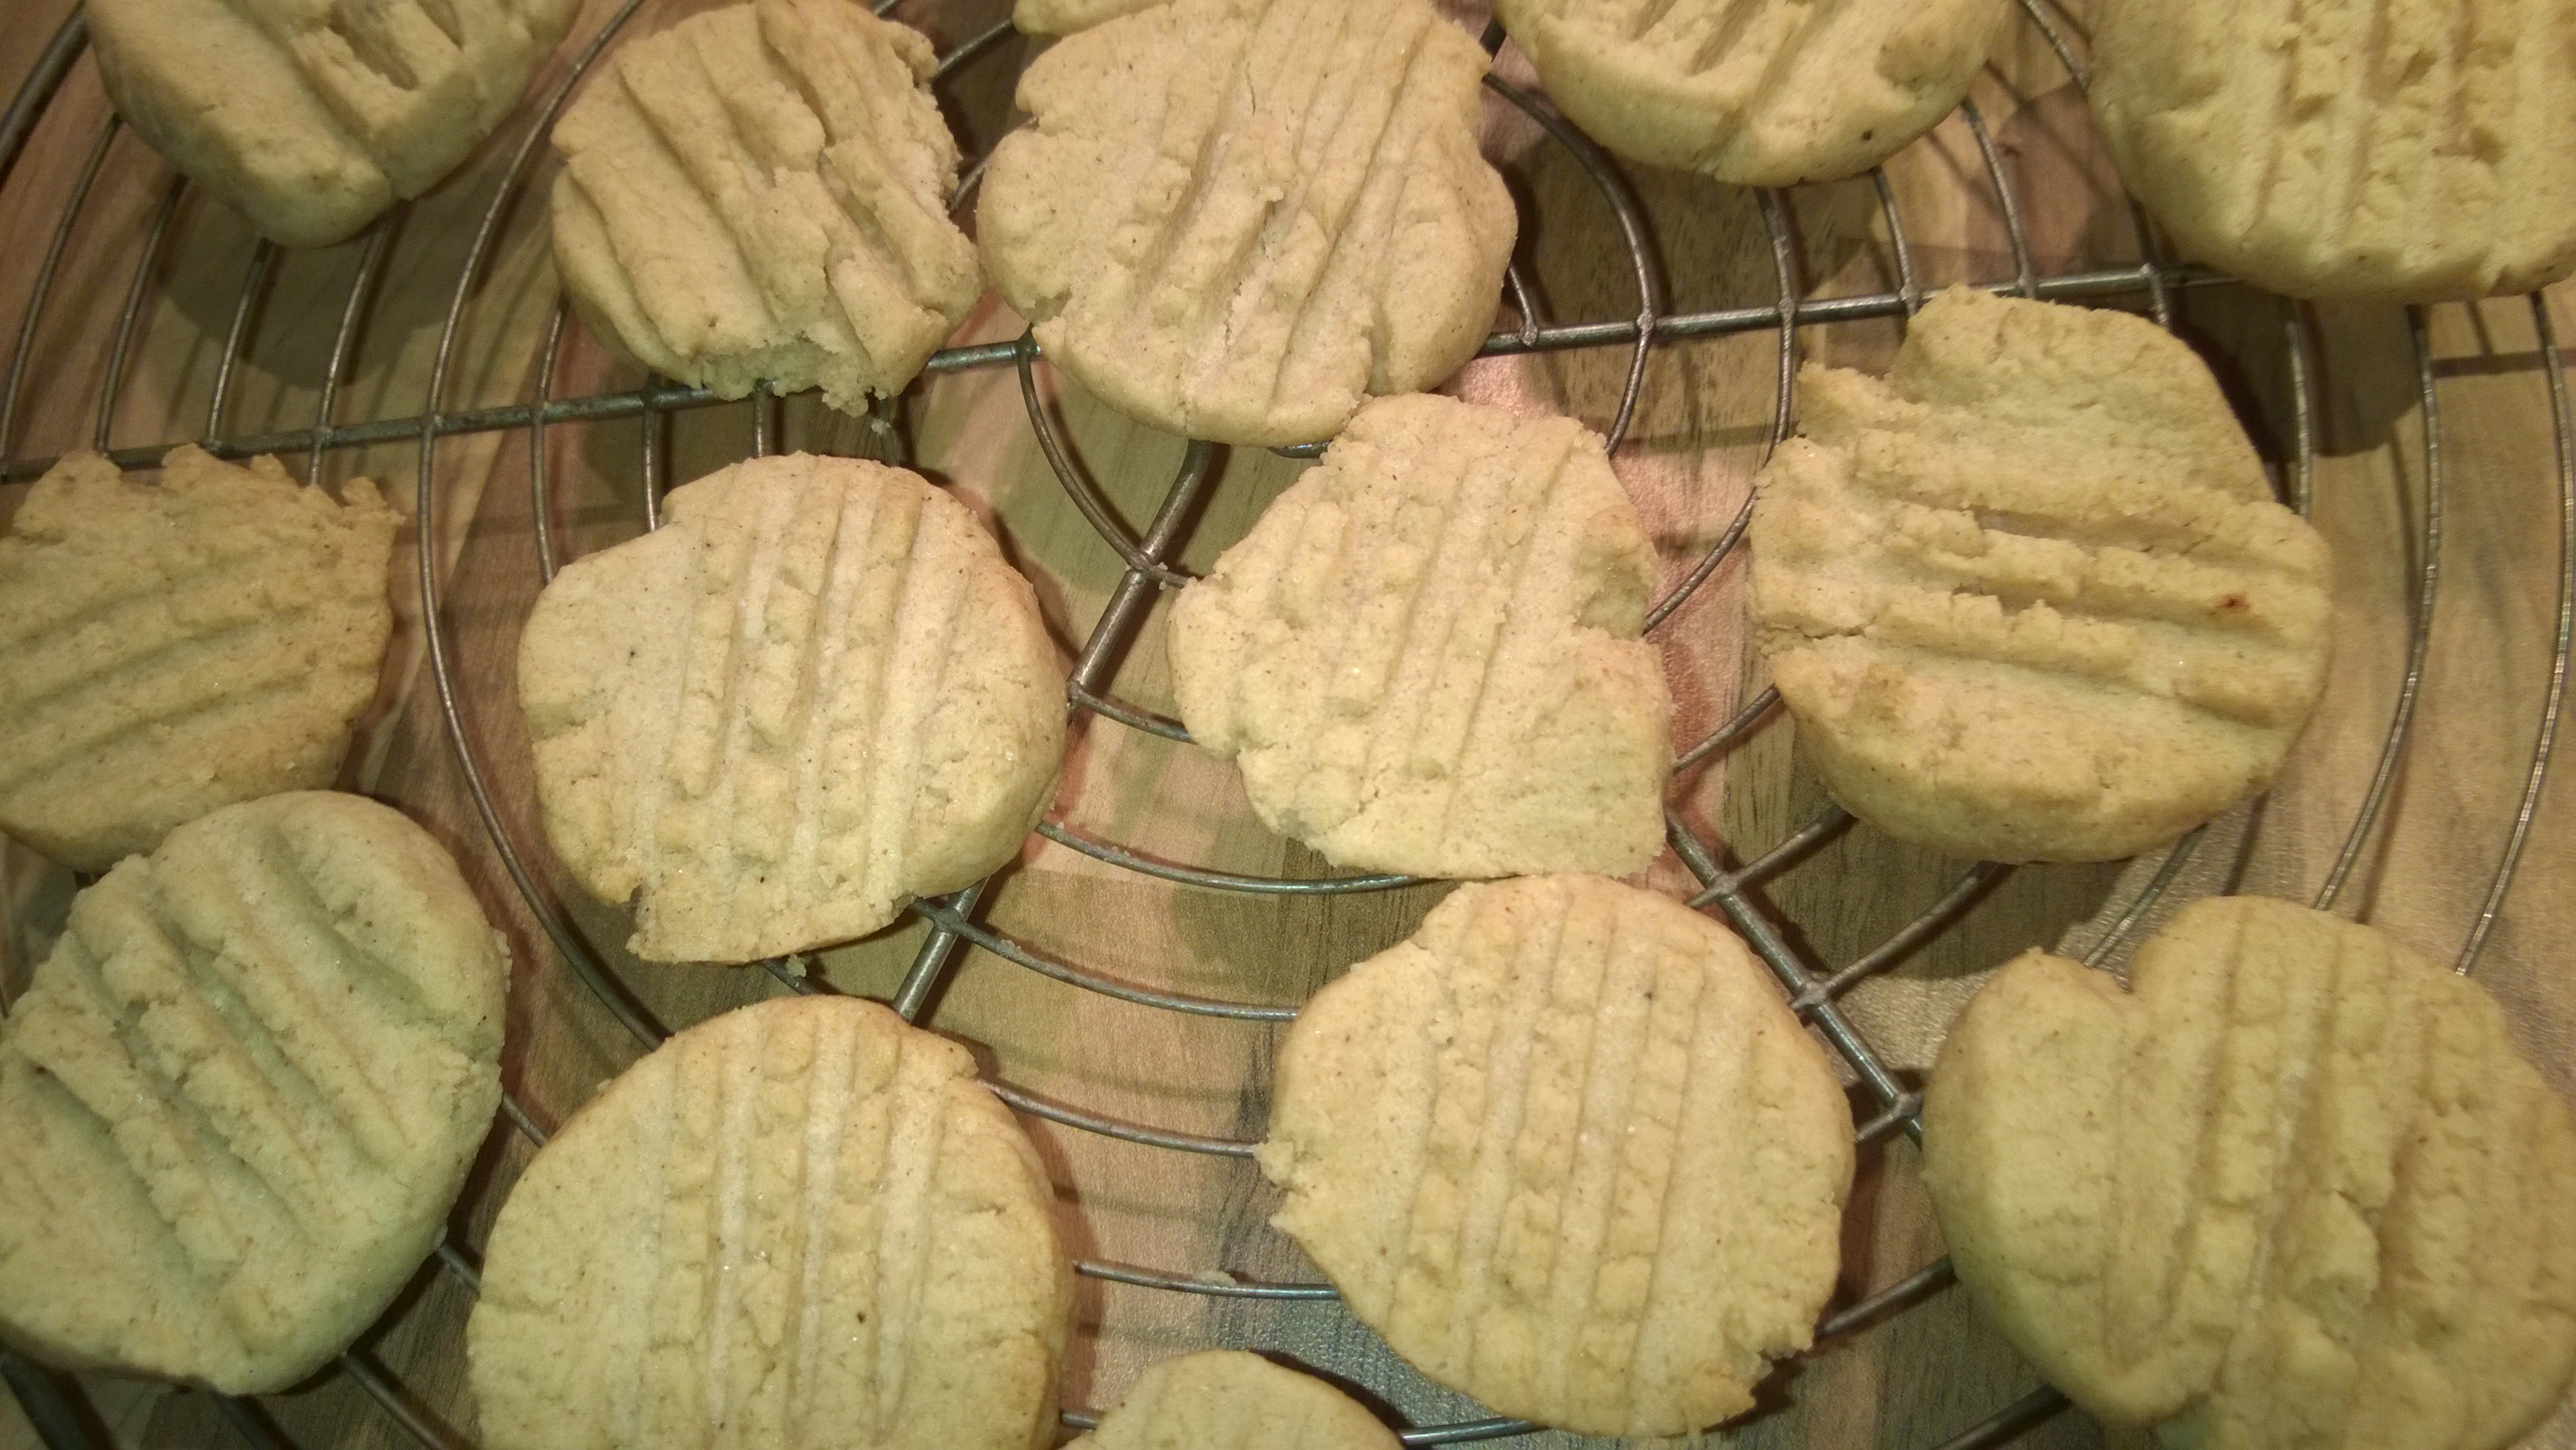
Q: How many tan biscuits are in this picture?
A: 15